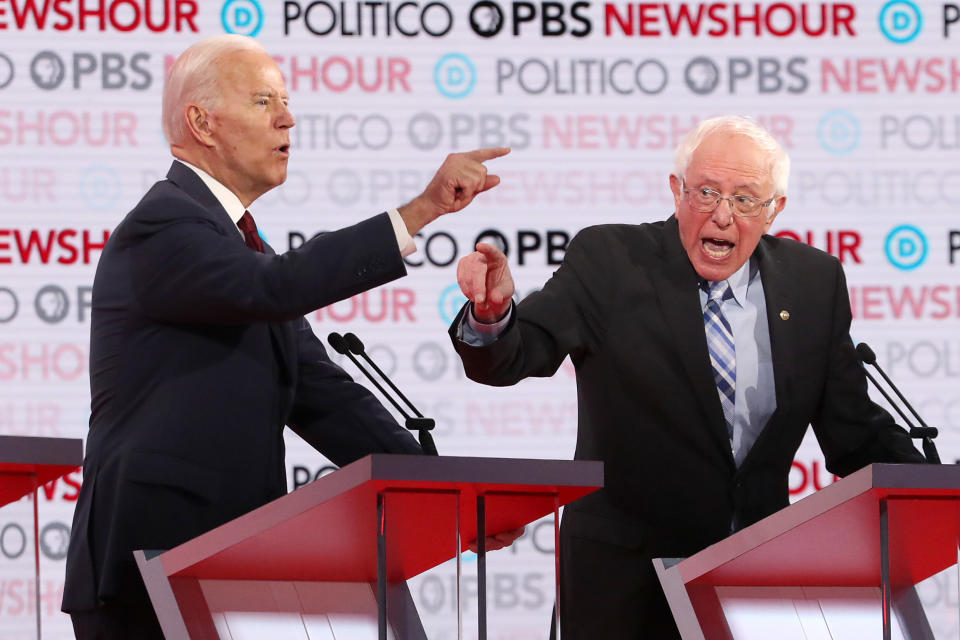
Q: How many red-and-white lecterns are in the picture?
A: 3